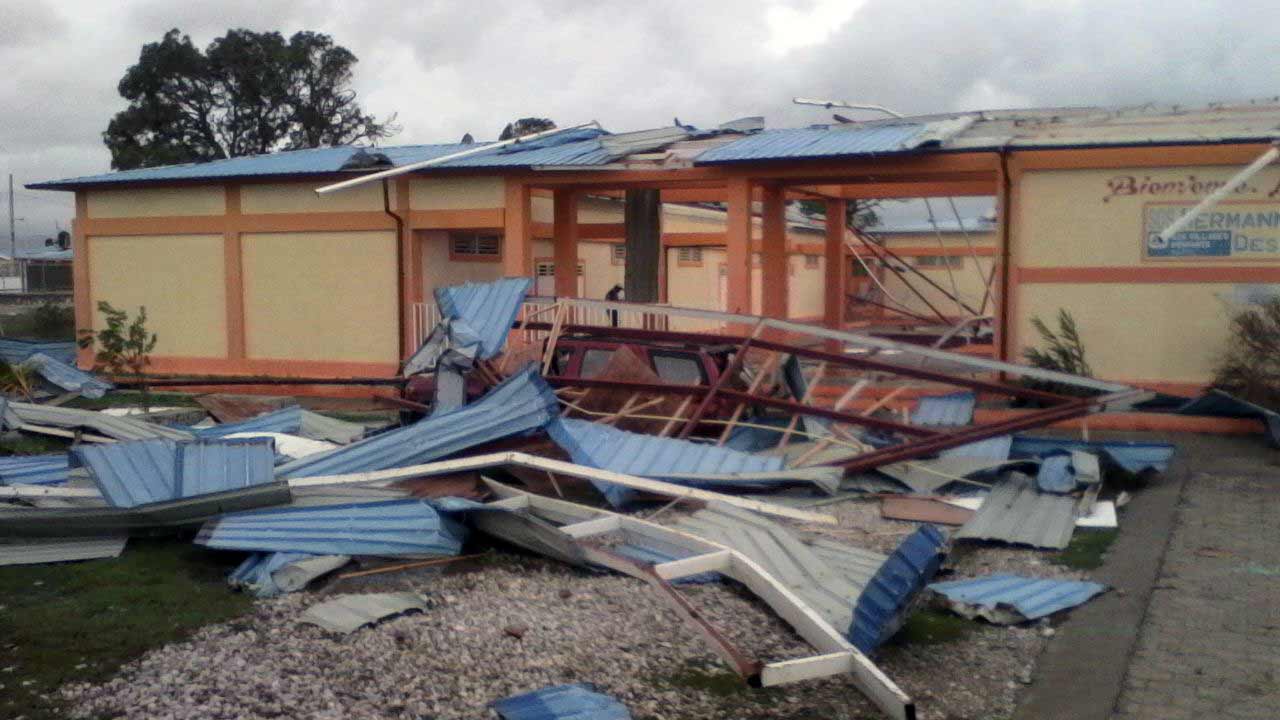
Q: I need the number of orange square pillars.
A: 5